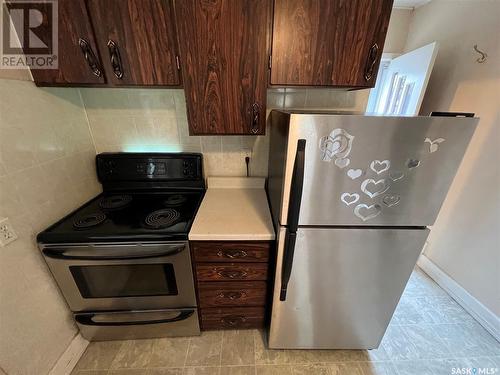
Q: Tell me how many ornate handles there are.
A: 8